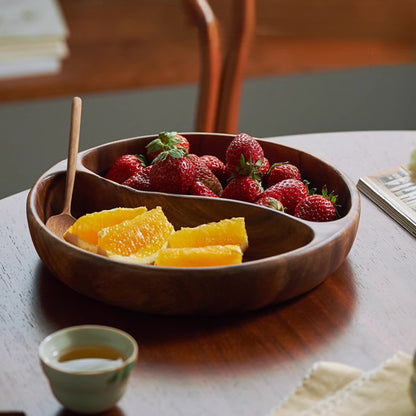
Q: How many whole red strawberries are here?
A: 14